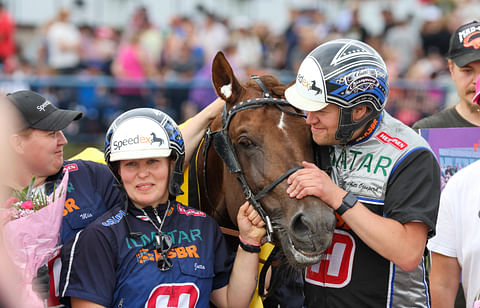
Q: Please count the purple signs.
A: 1